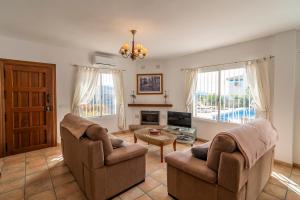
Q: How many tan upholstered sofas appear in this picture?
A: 2